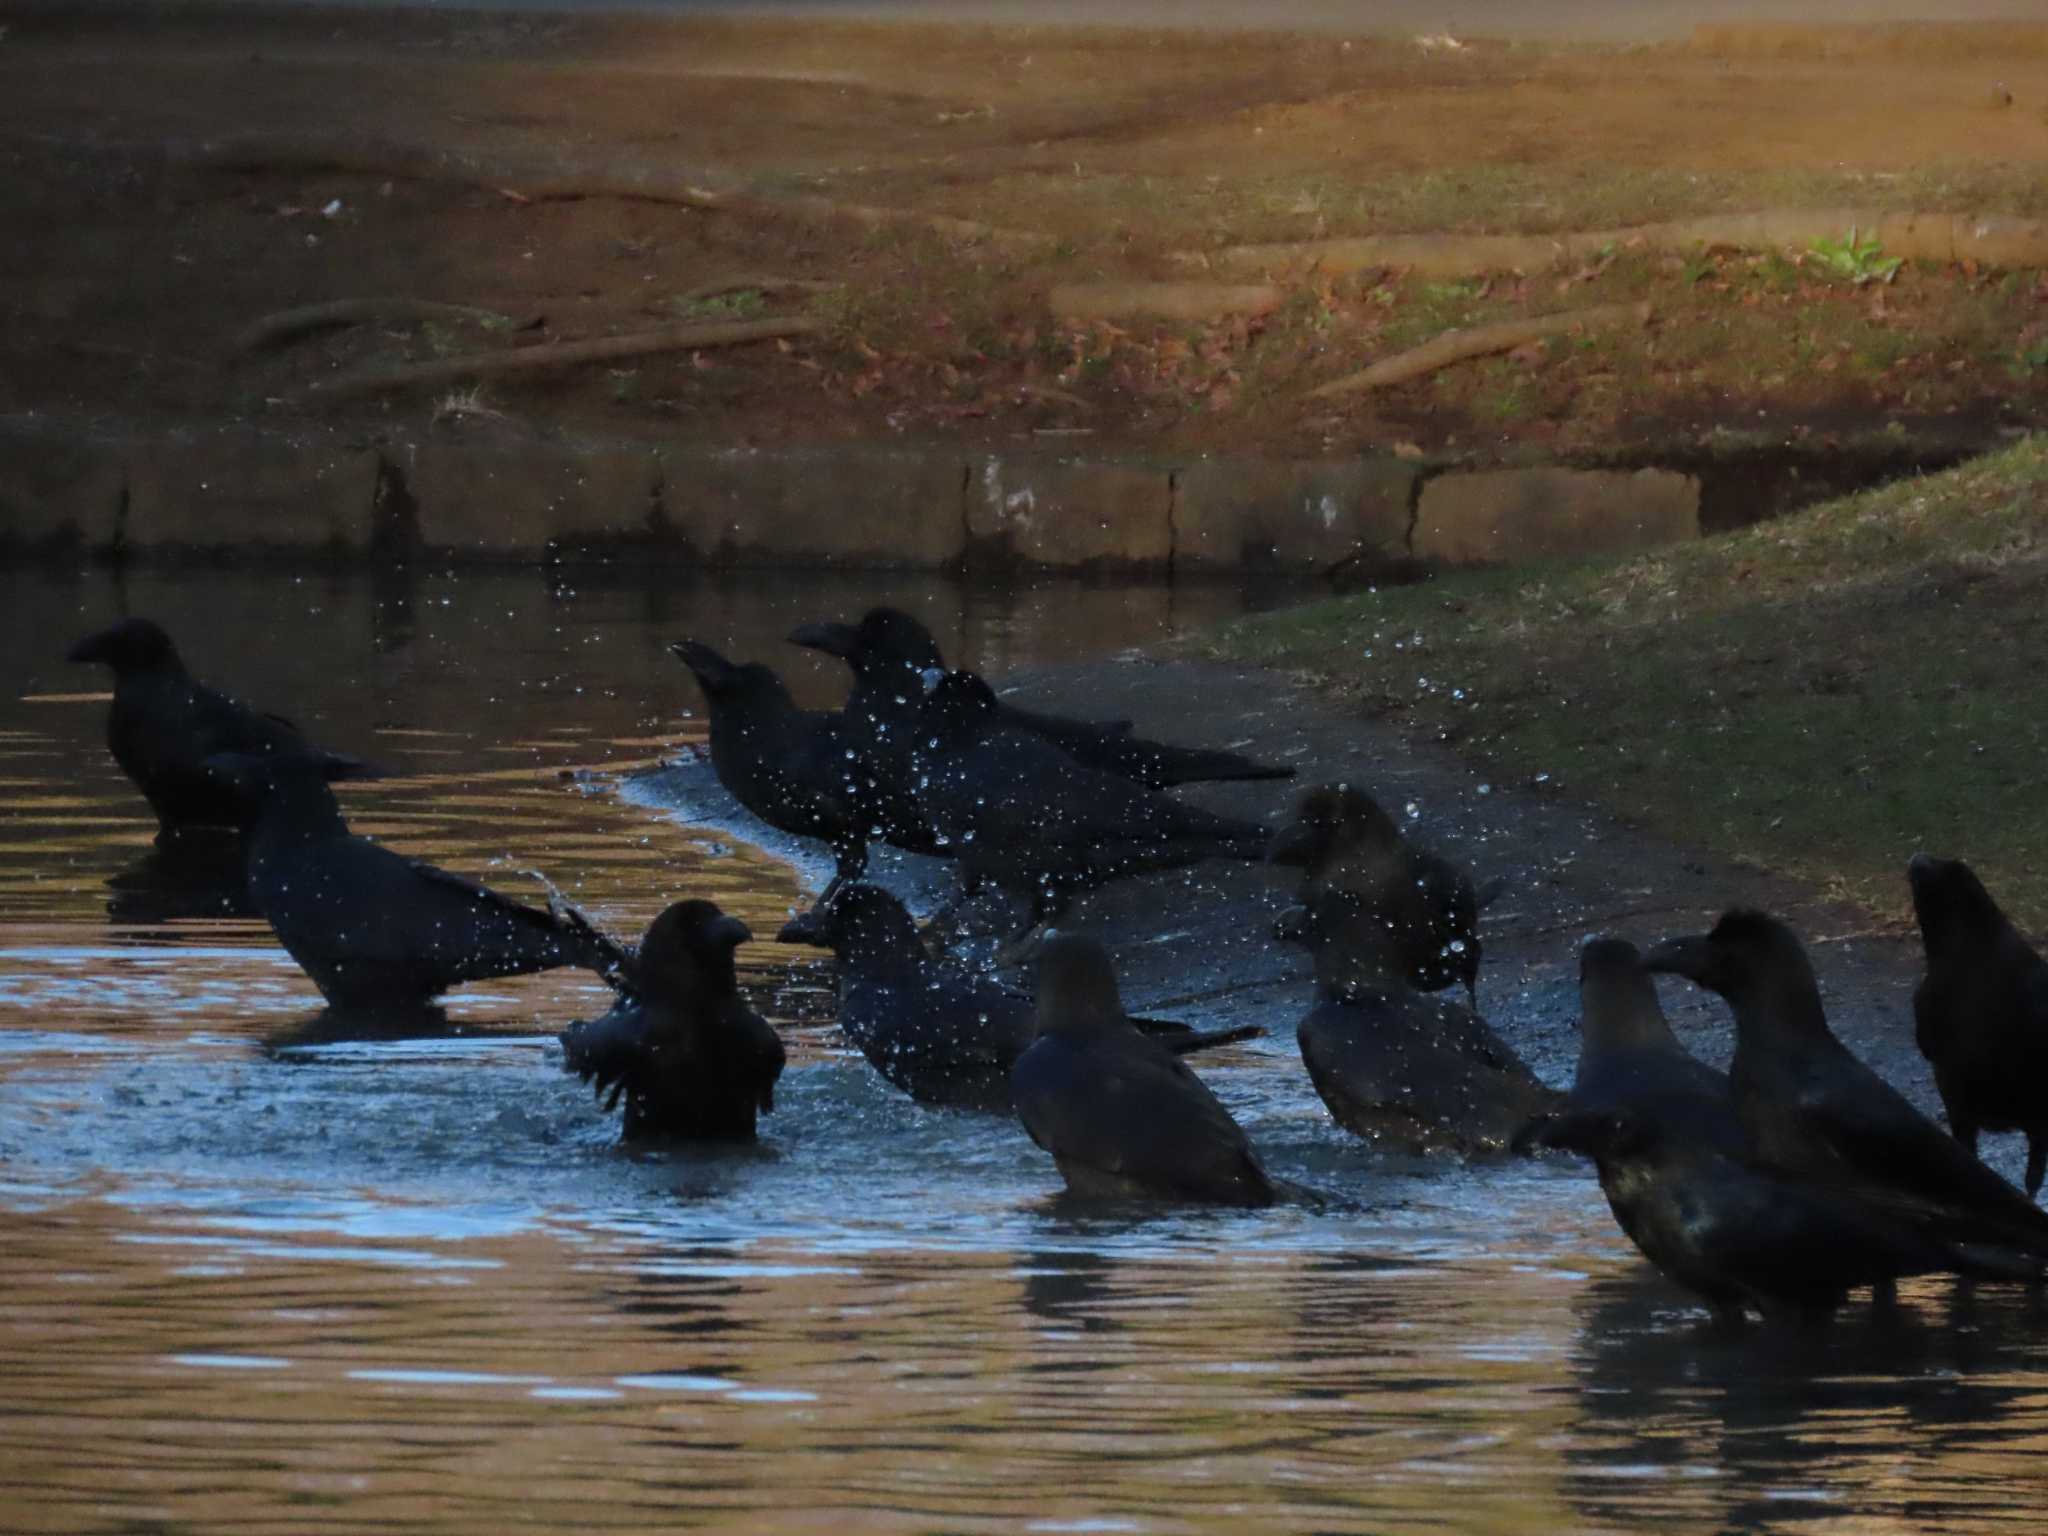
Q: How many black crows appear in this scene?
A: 14